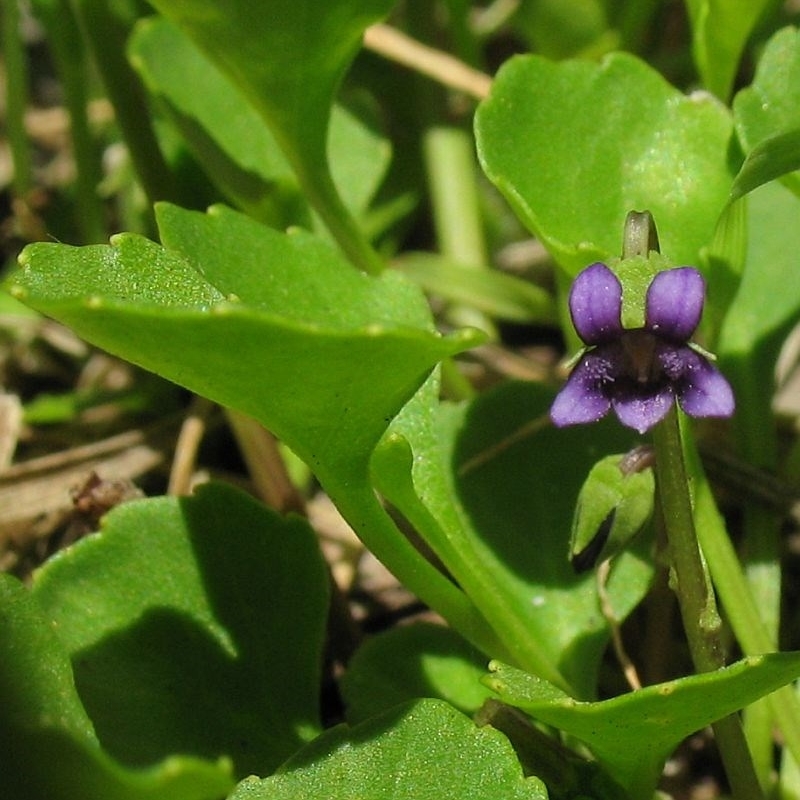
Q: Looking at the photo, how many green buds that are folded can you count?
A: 1